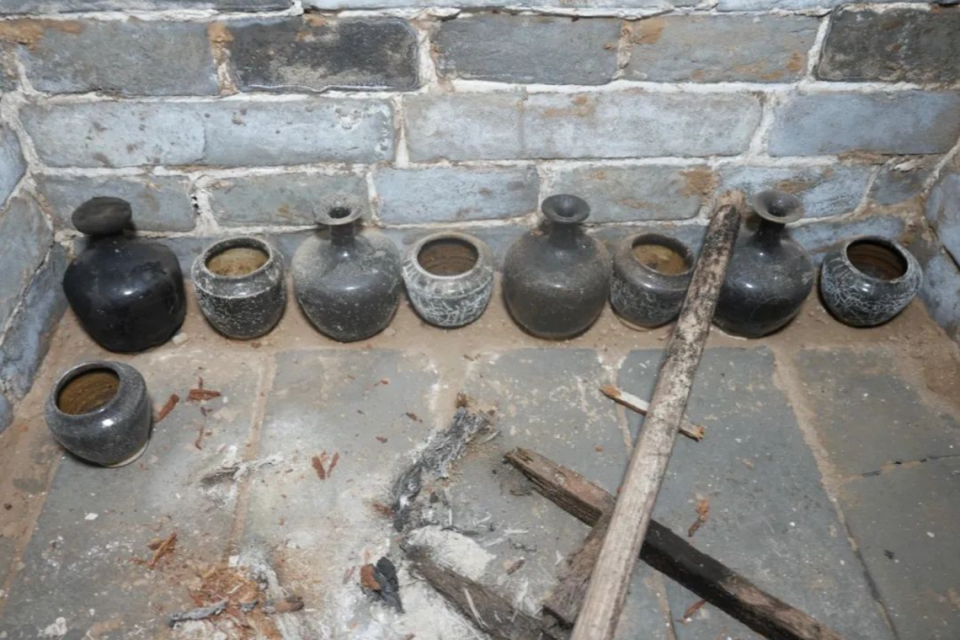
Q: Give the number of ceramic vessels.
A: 9